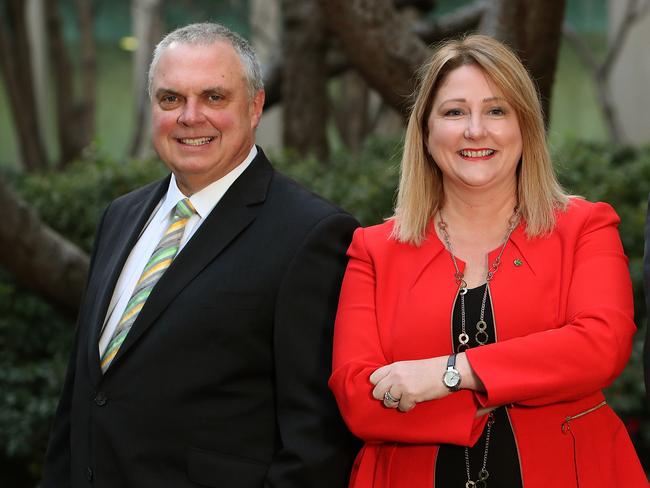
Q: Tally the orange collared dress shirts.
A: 0